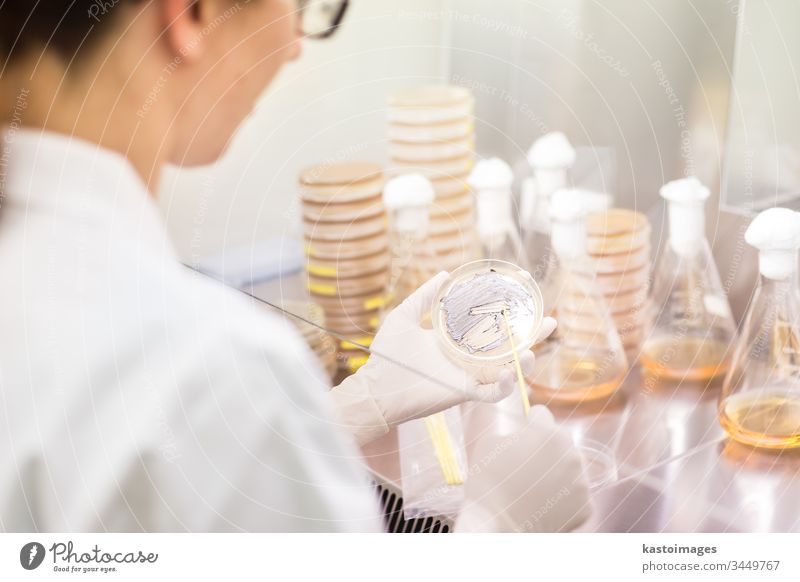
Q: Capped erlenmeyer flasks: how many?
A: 6